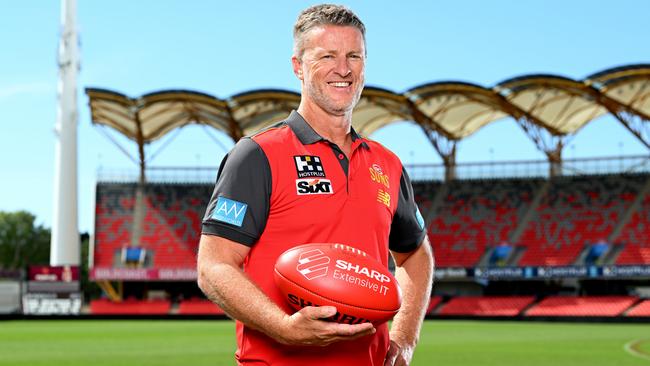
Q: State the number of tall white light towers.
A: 1